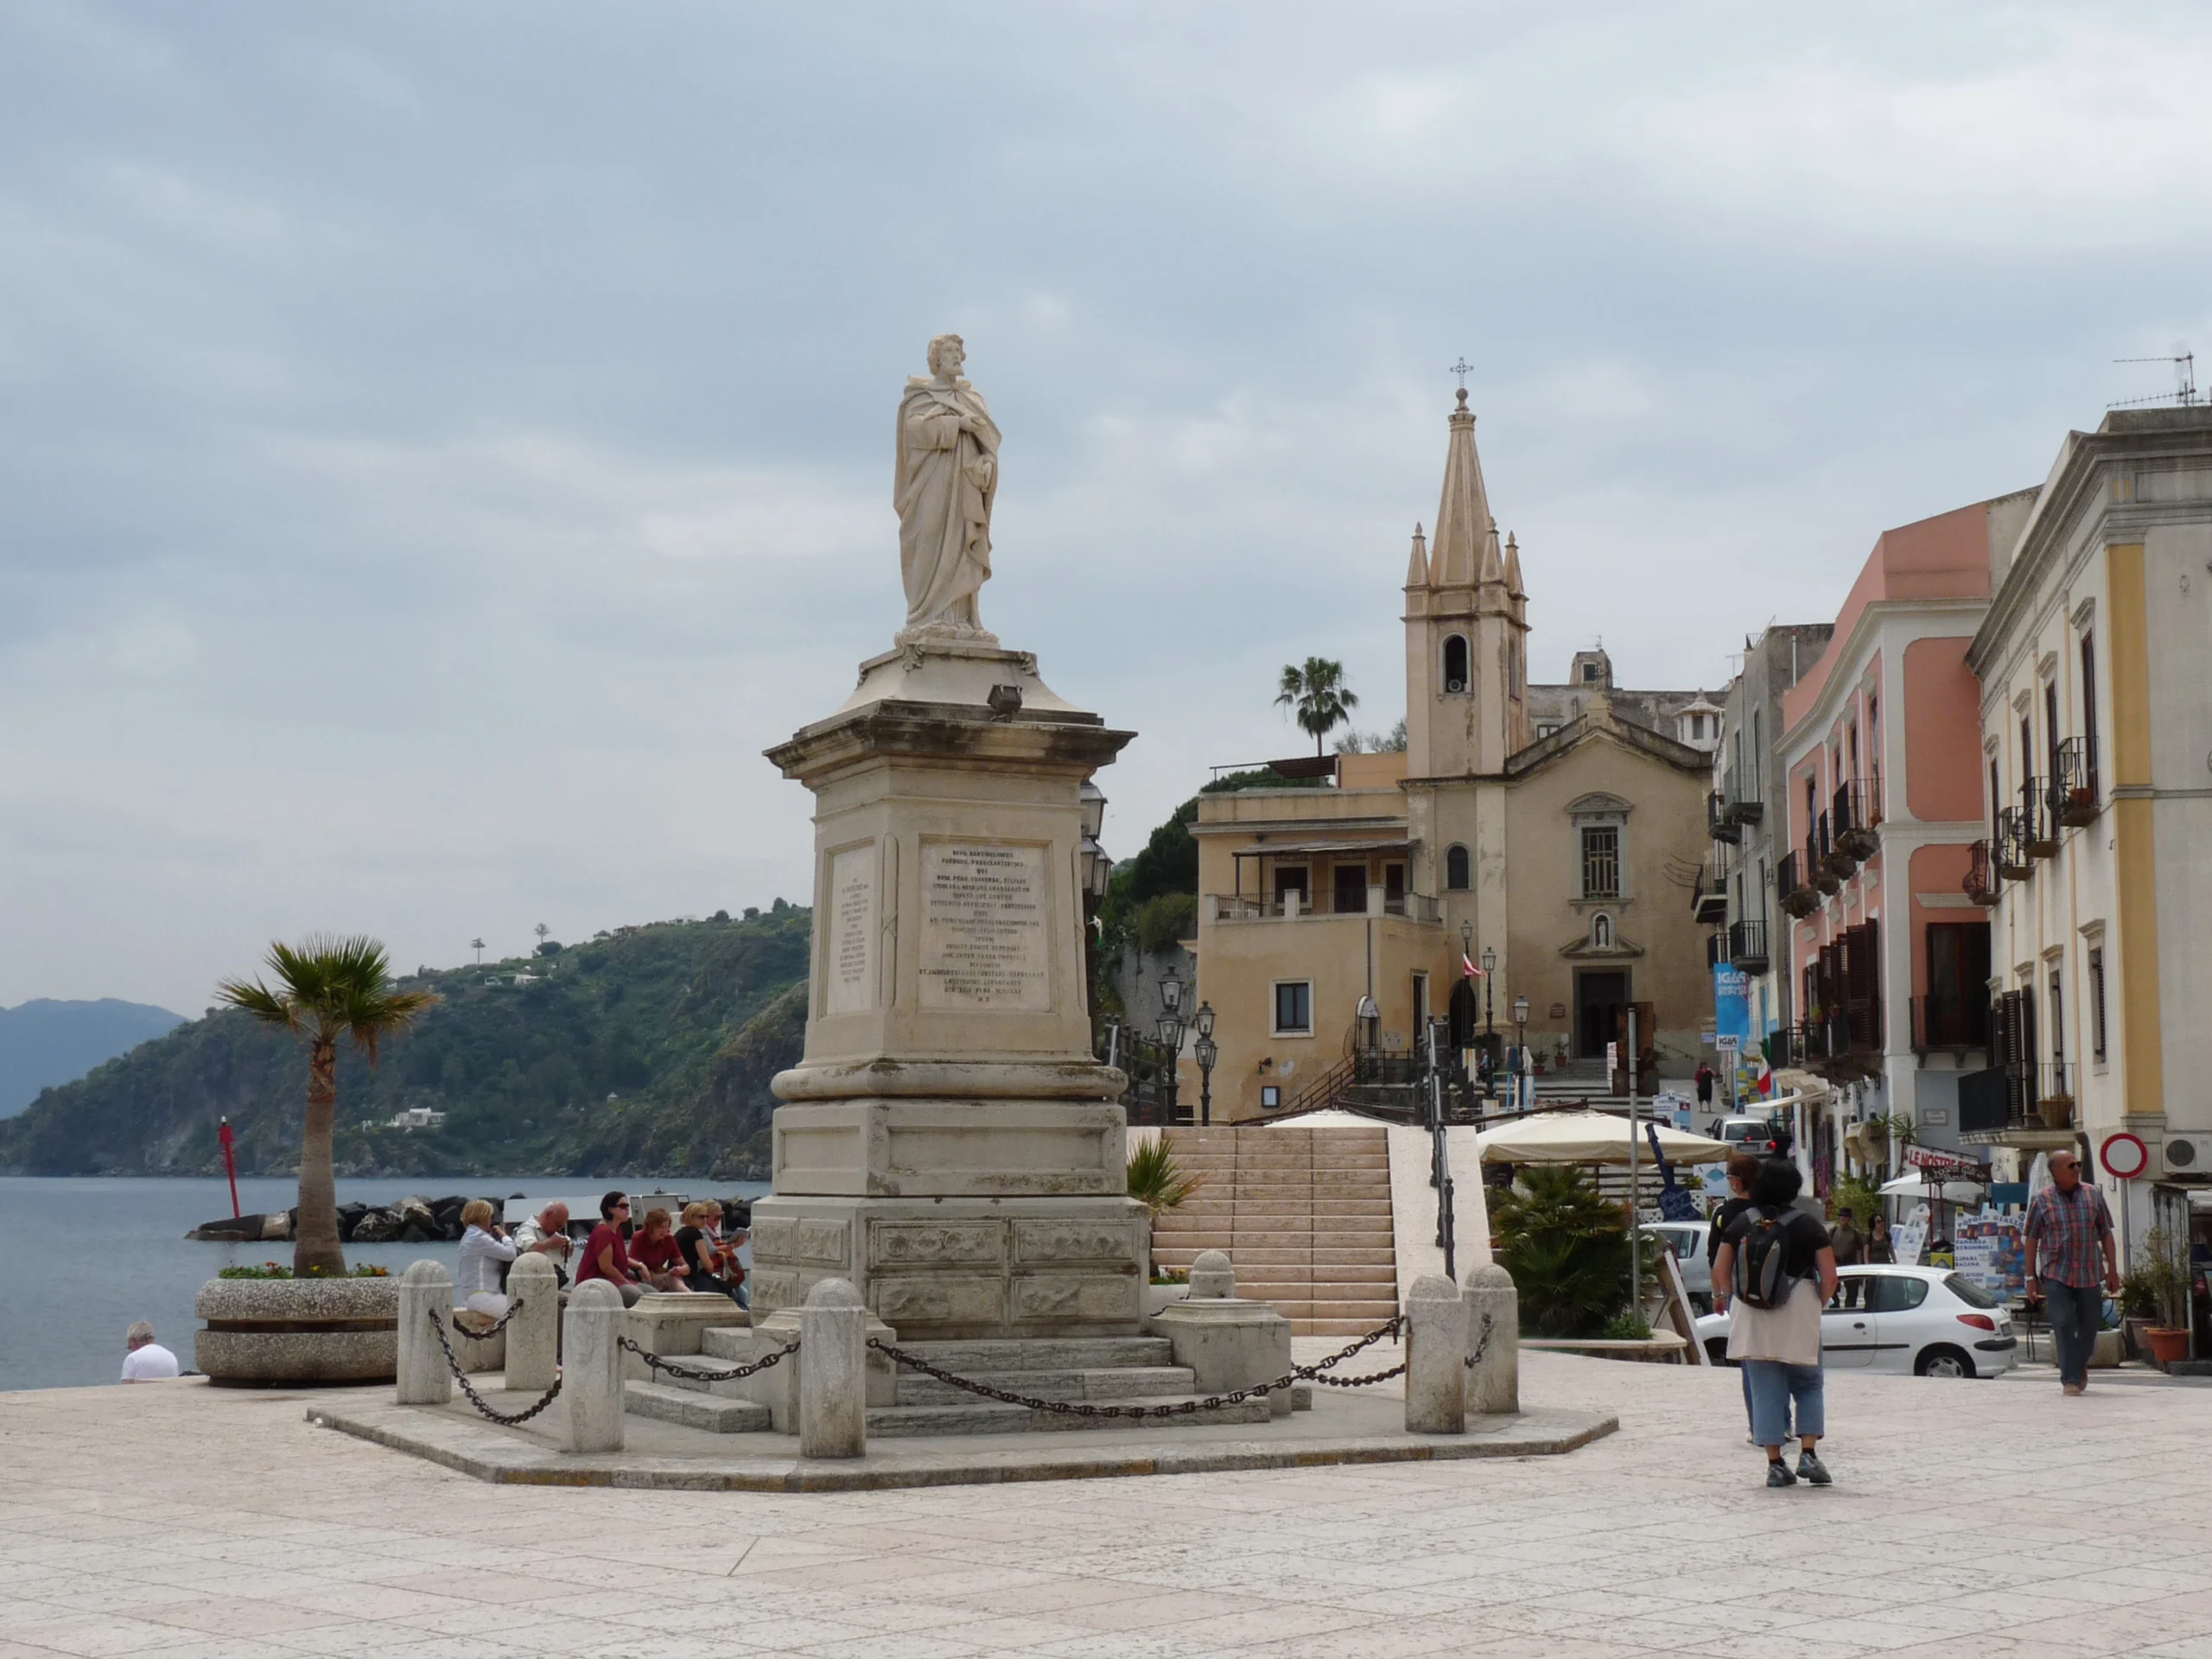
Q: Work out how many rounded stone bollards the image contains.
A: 7